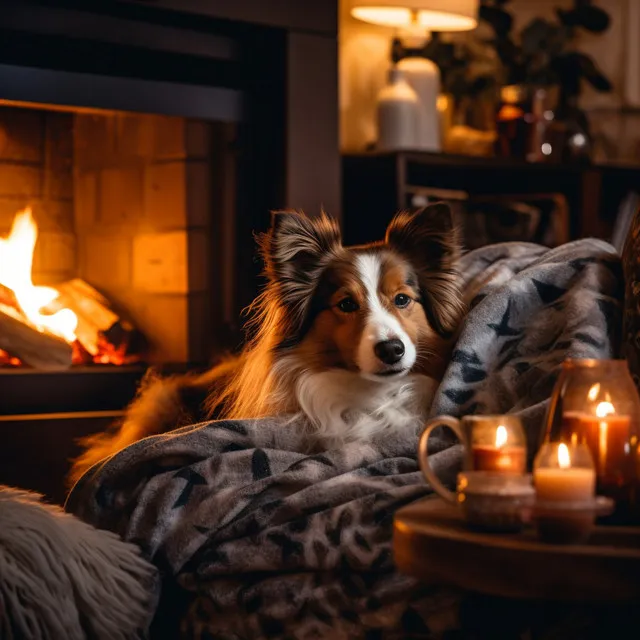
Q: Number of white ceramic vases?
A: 2